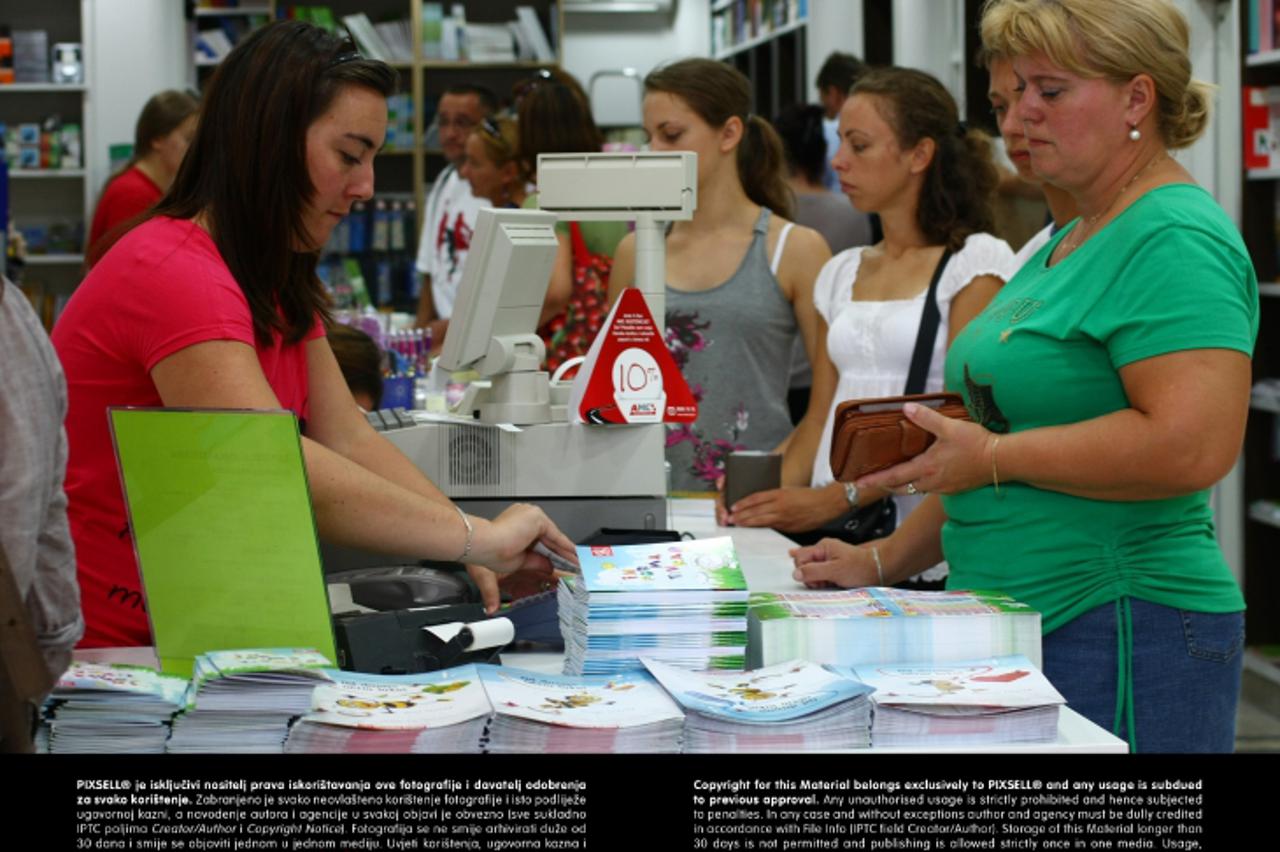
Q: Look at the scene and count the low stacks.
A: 6